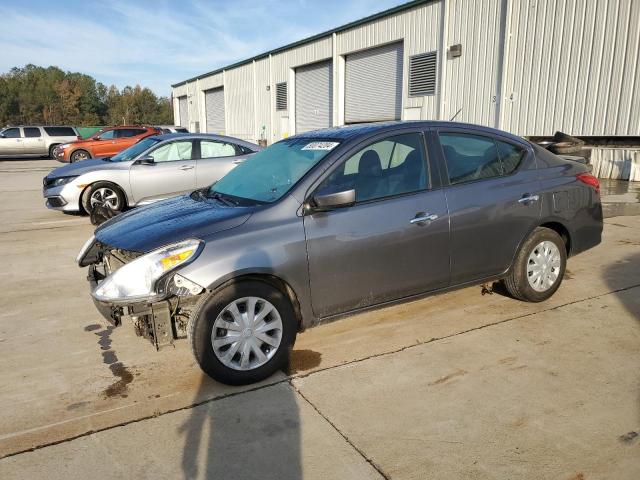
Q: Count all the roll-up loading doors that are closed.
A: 4